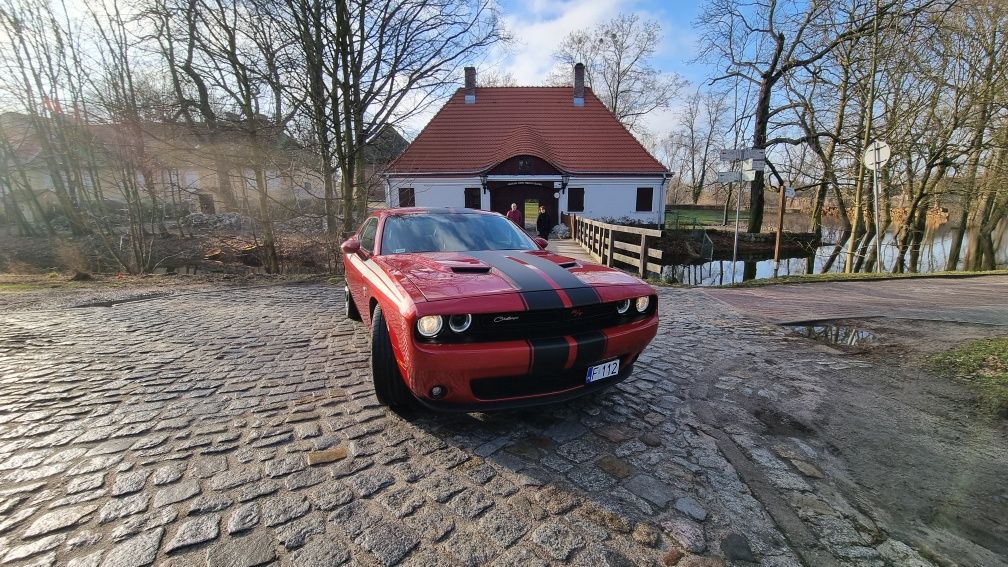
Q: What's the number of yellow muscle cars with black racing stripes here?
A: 0